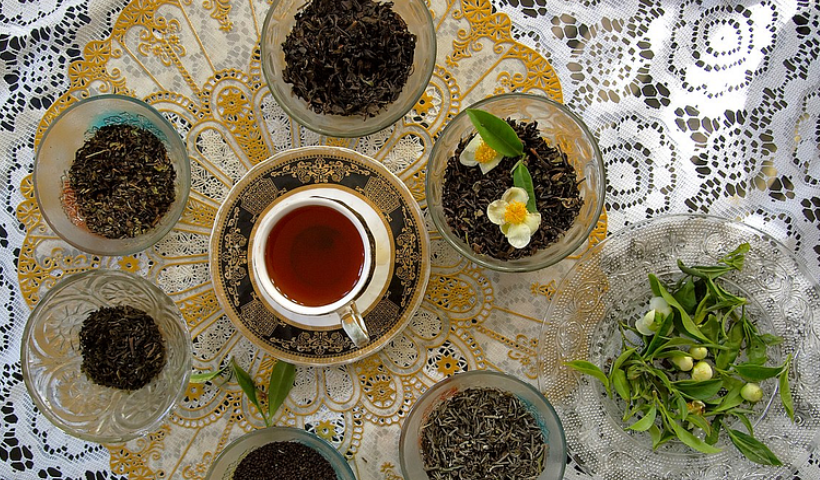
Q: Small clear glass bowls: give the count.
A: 6